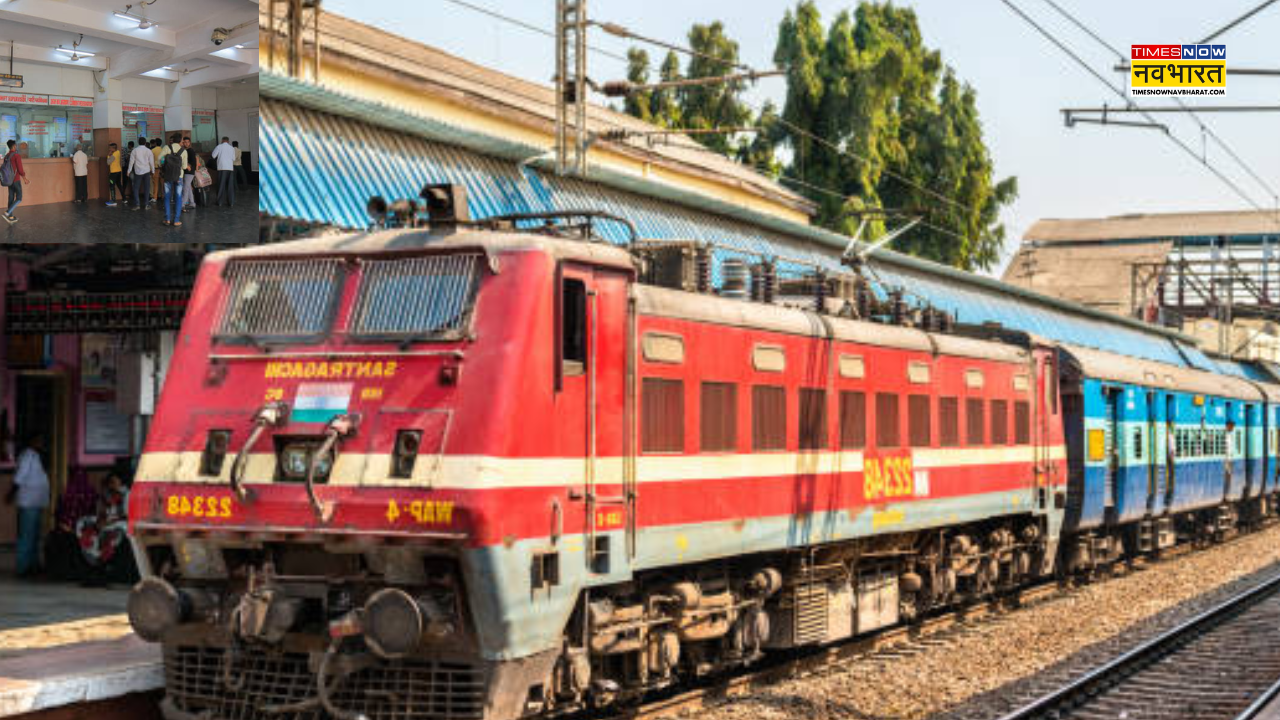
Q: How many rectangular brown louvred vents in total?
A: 11